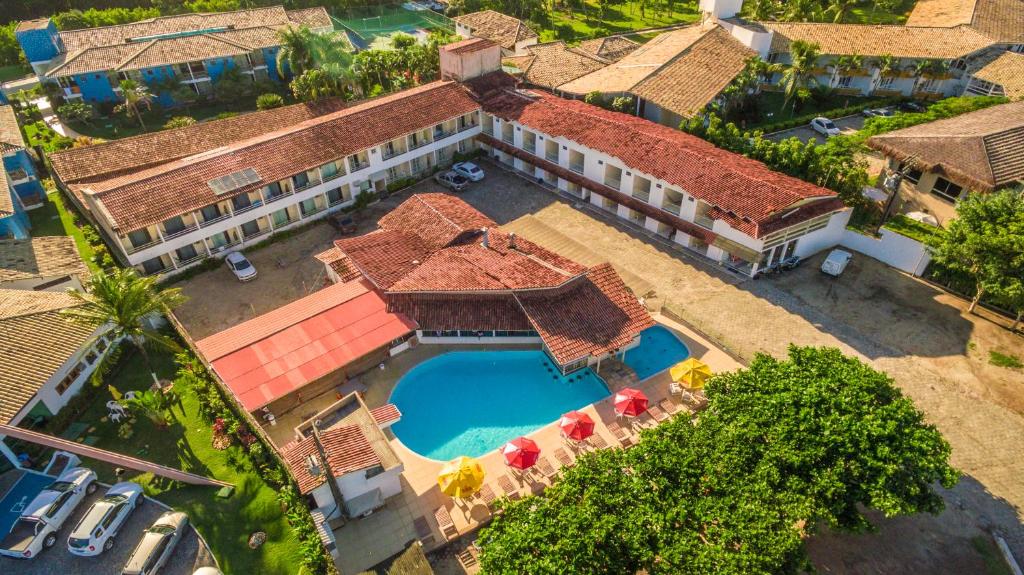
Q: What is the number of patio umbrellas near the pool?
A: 5